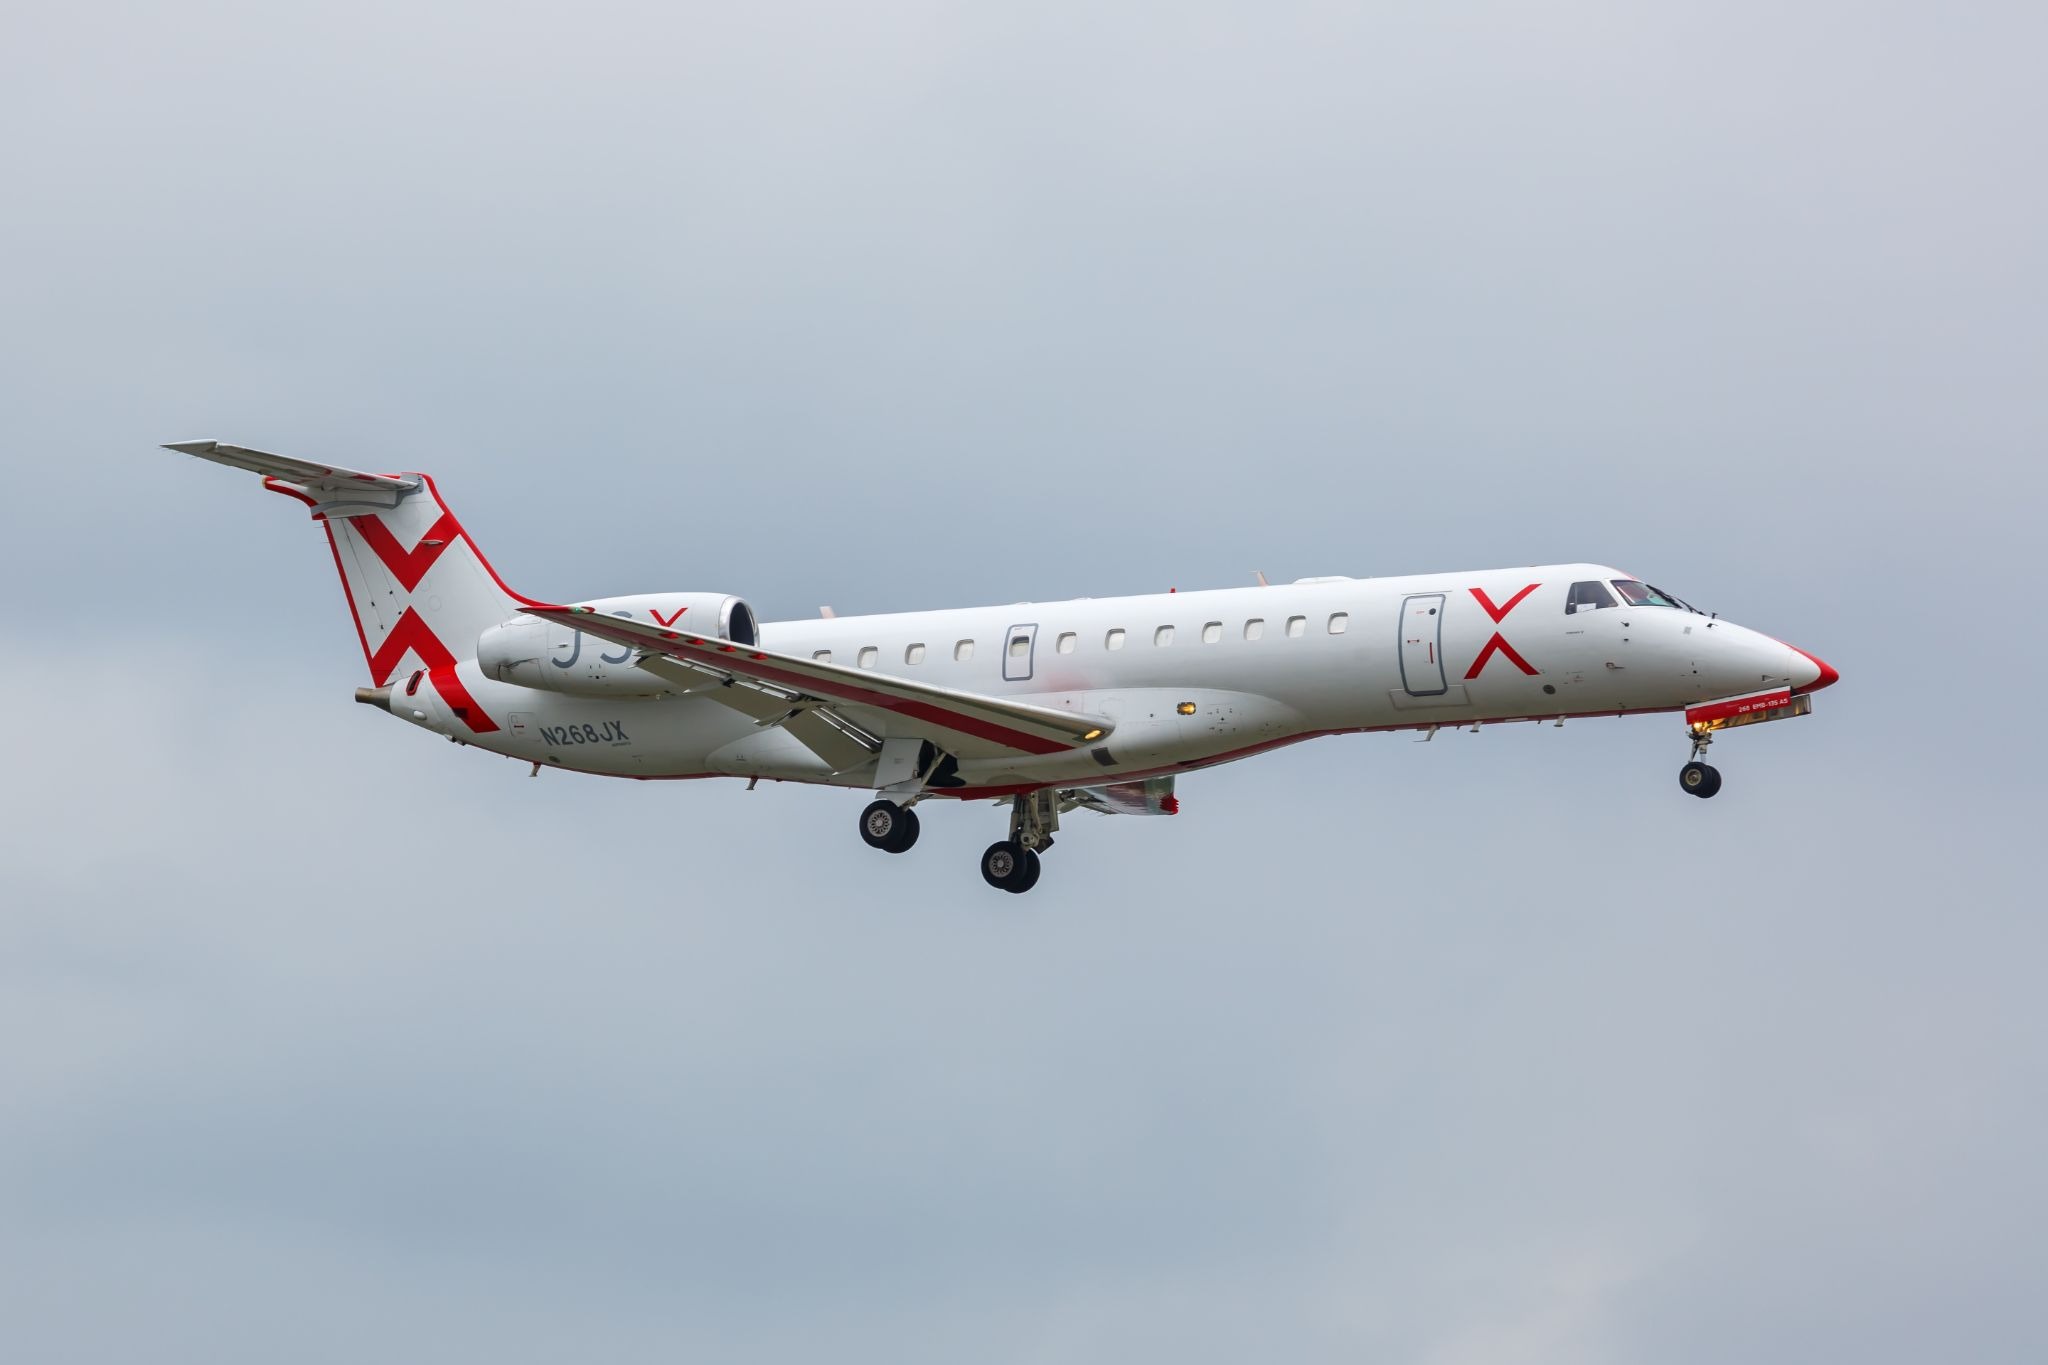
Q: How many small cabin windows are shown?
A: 12